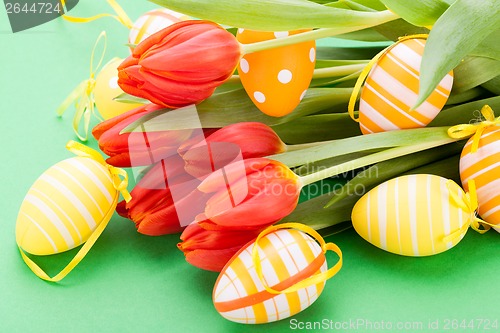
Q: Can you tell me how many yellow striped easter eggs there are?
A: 2